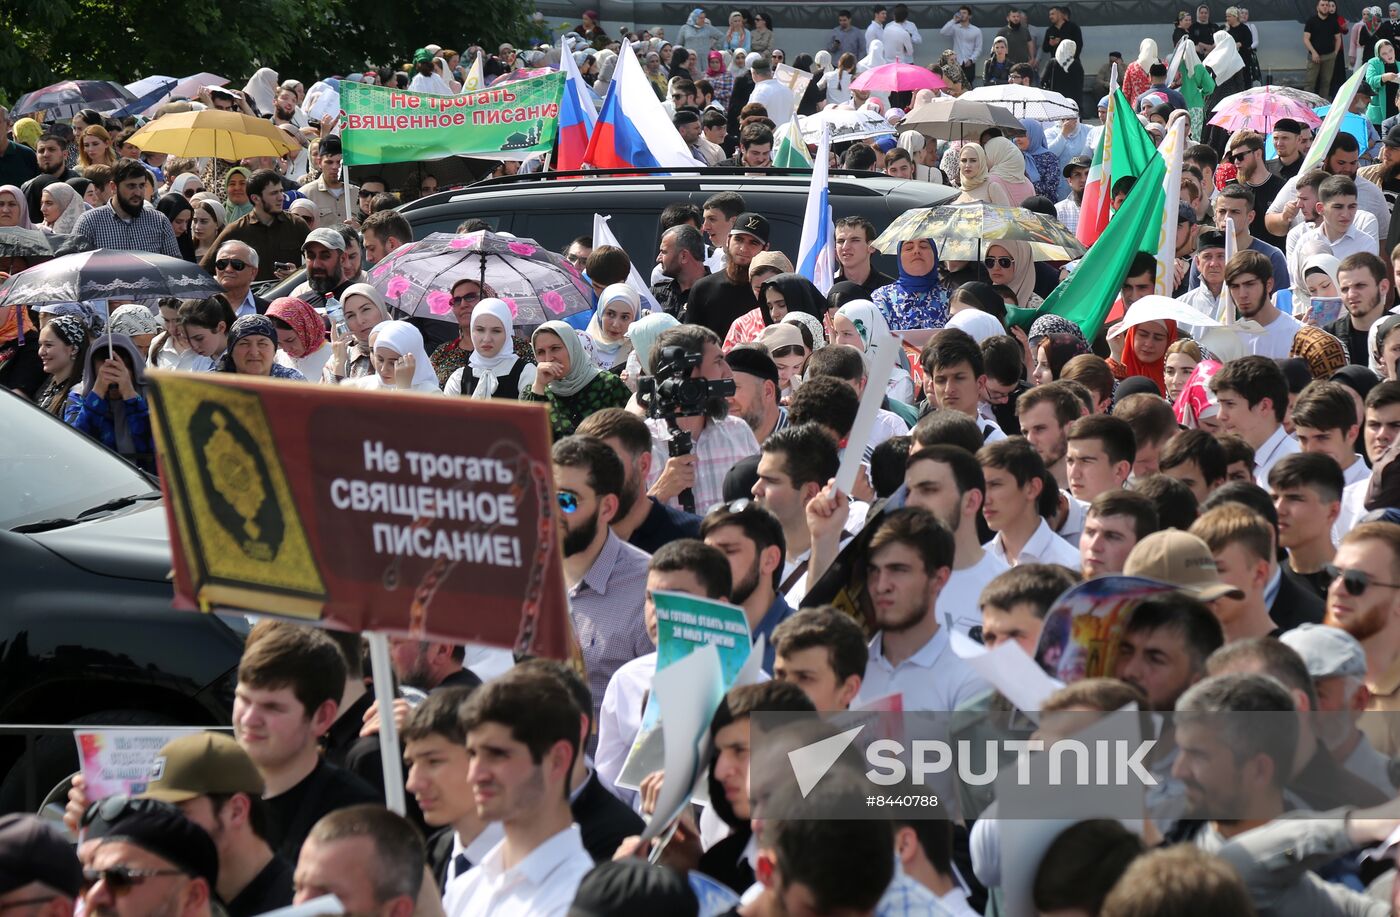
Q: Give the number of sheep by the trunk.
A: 0